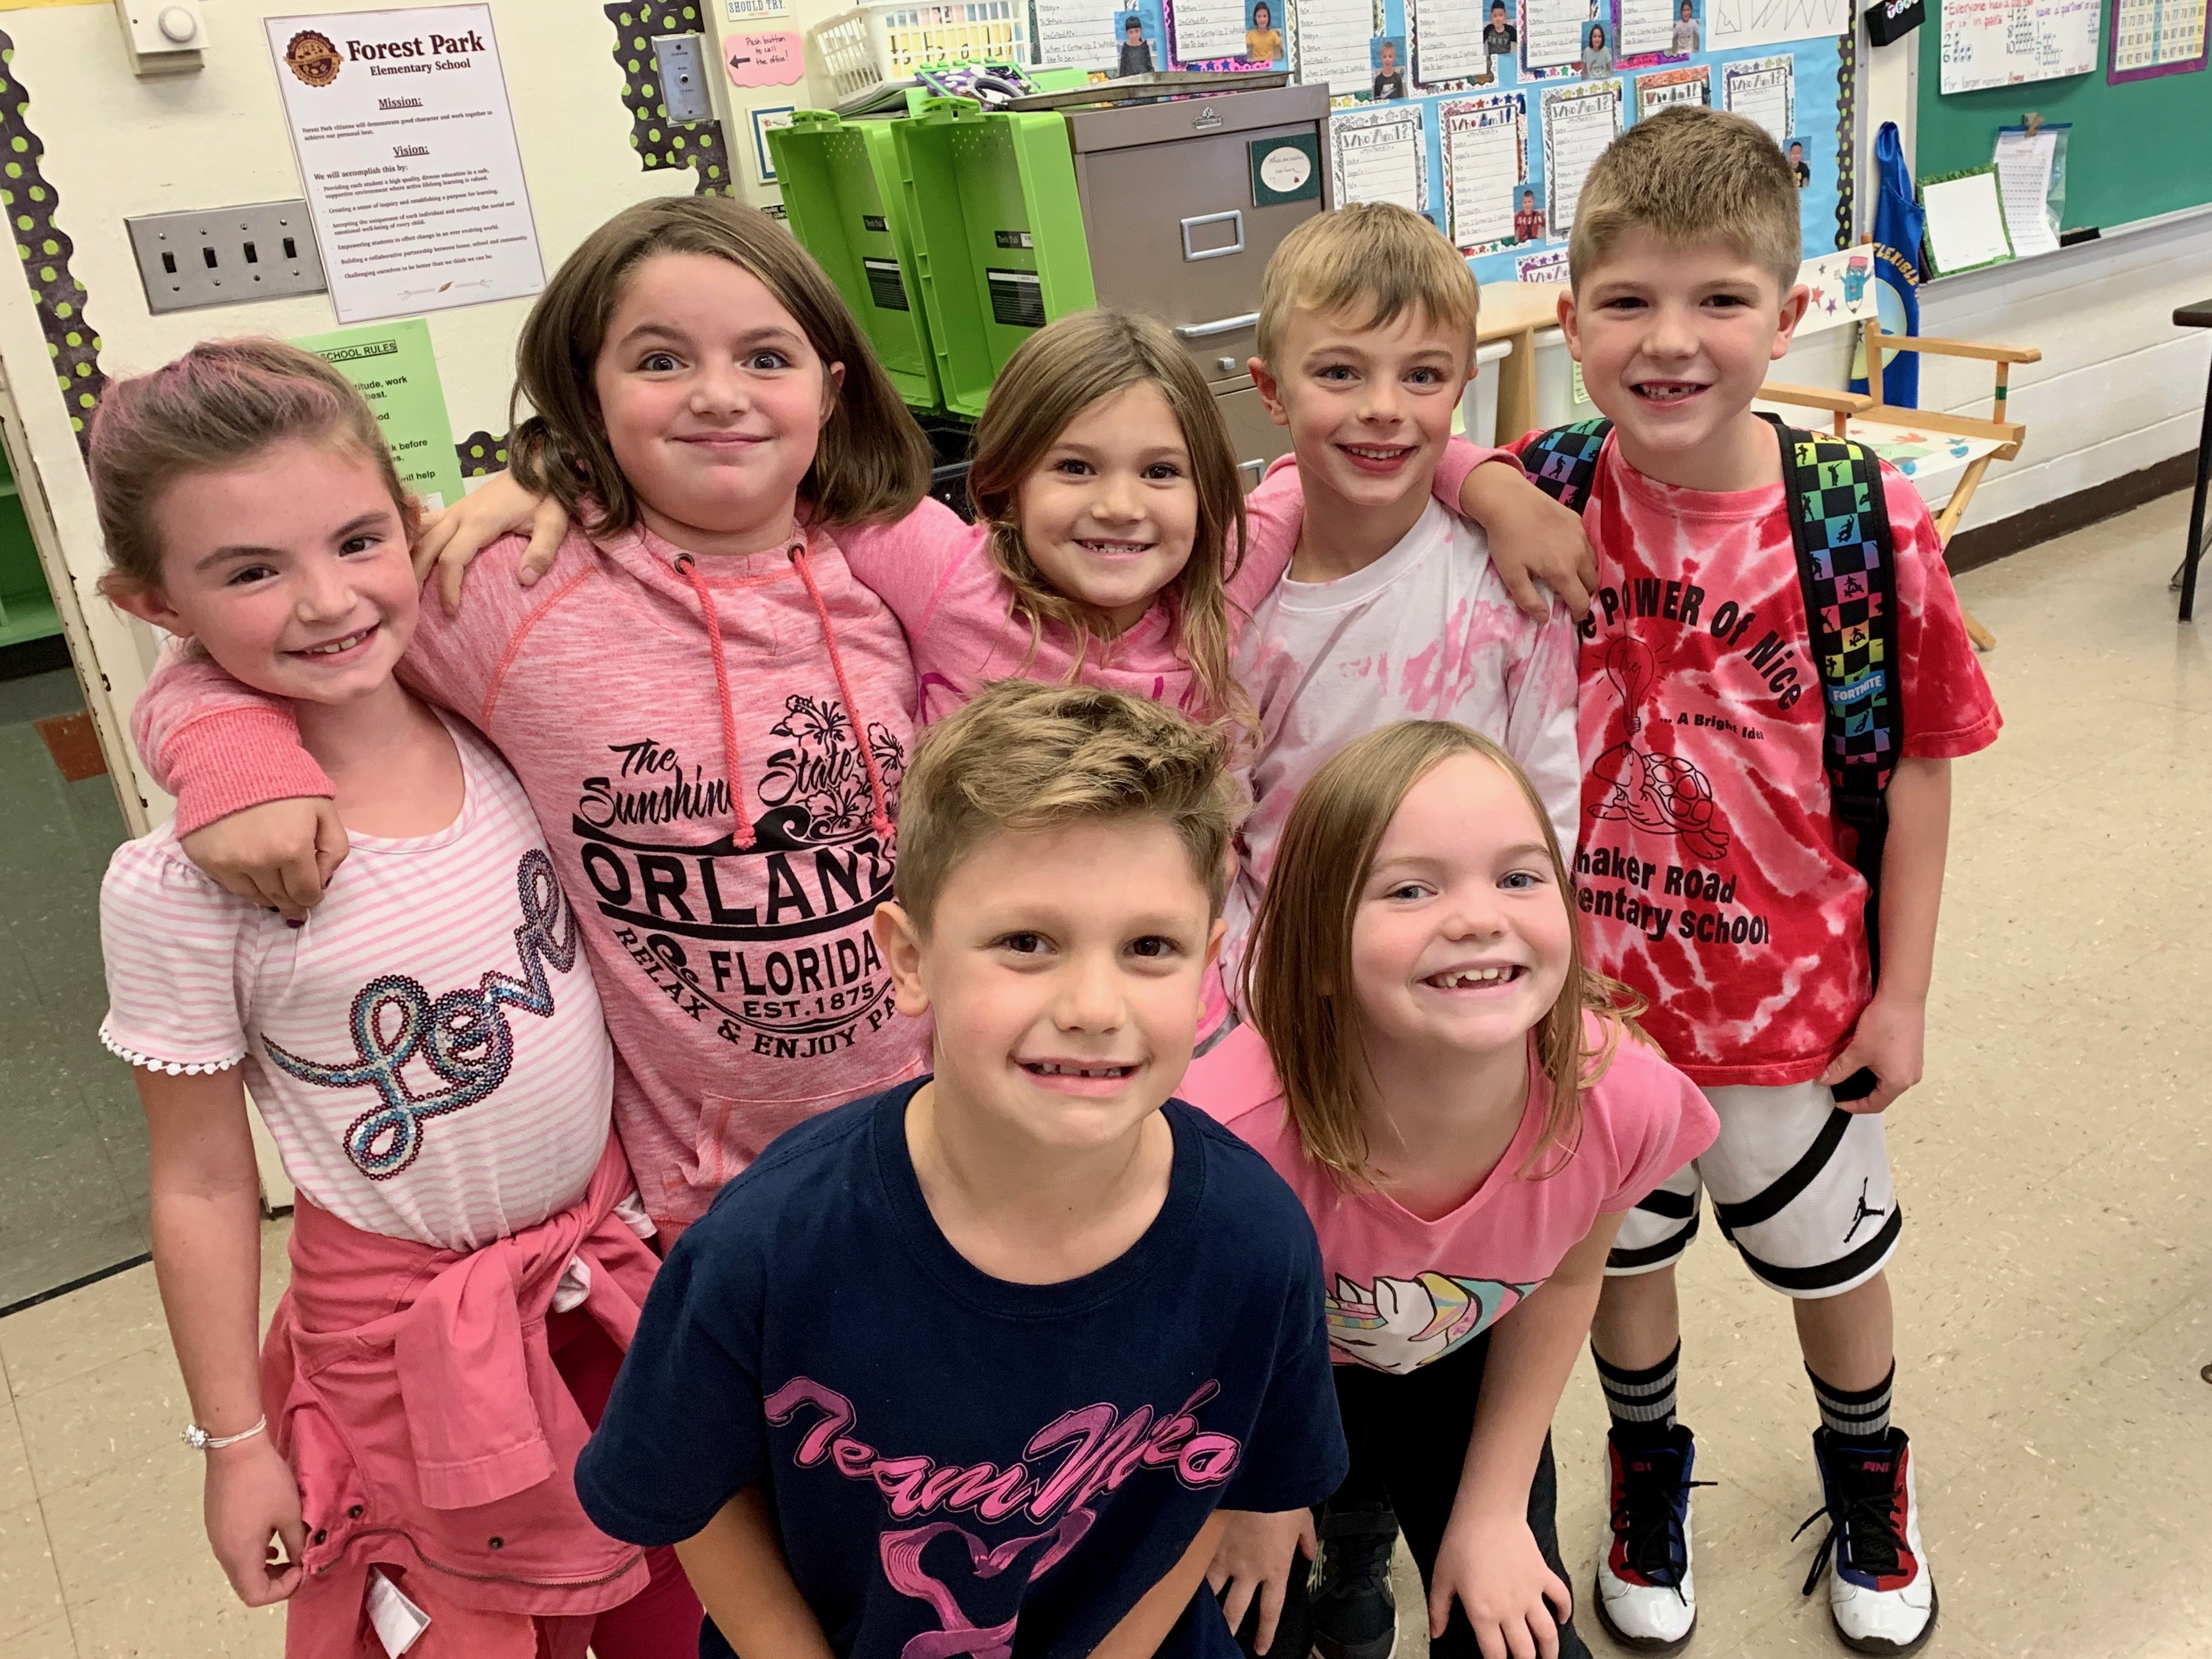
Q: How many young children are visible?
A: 7